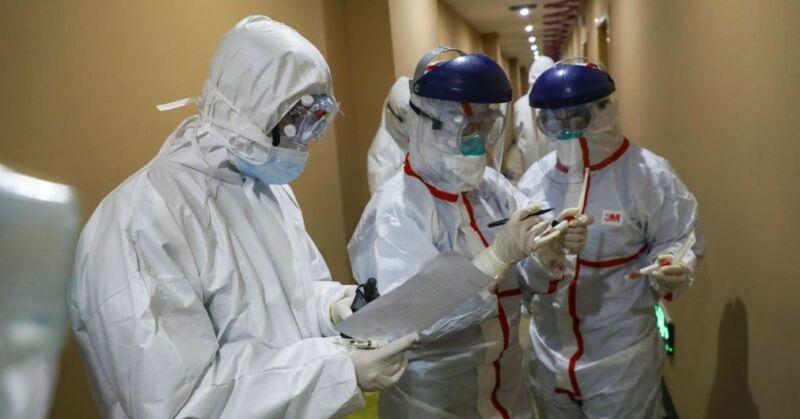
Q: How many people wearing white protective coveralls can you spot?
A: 5